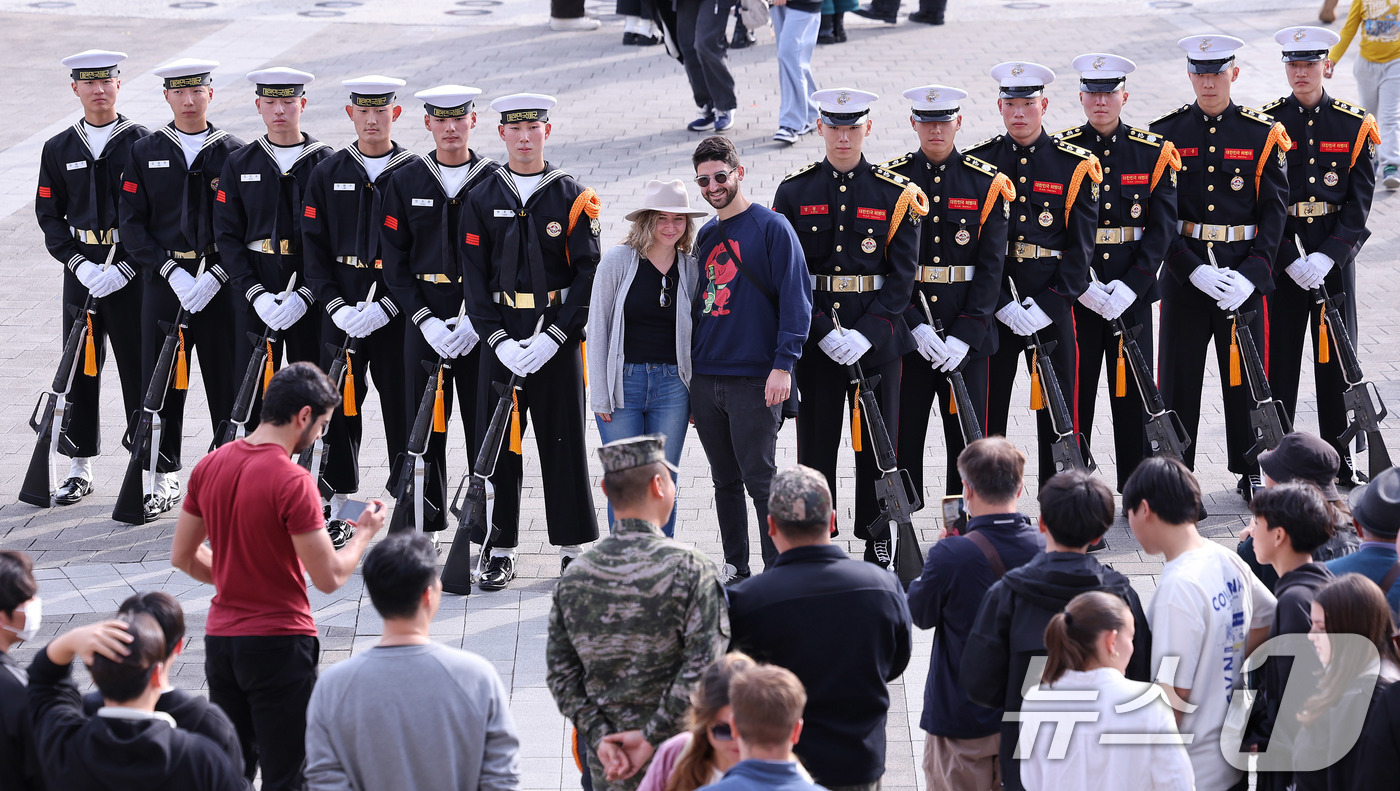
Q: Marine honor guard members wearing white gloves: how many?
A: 6